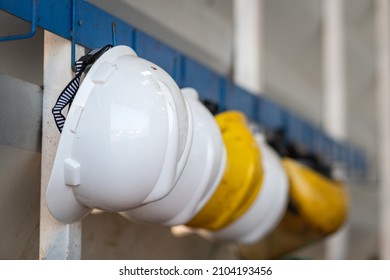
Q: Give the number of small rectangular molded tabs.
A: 3